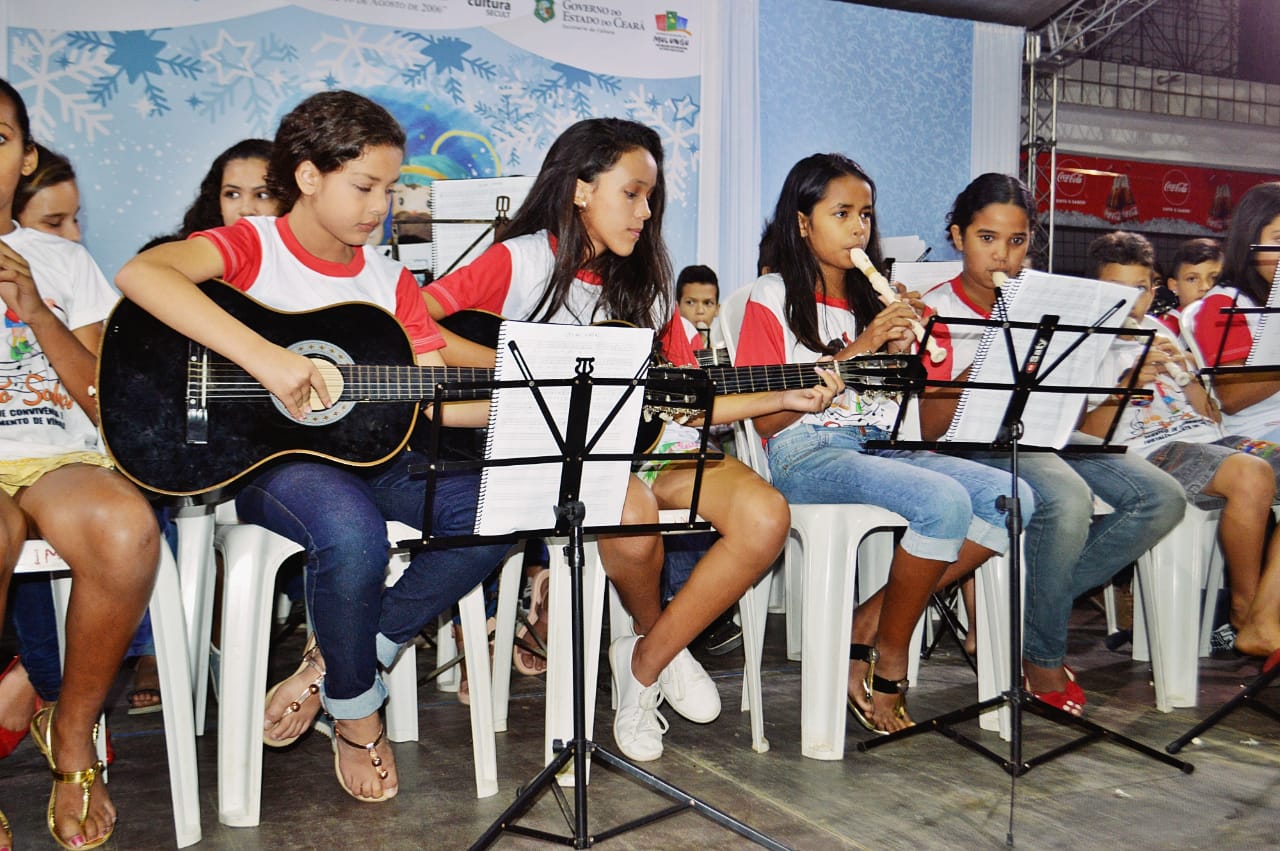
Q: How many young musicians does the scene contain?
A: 11